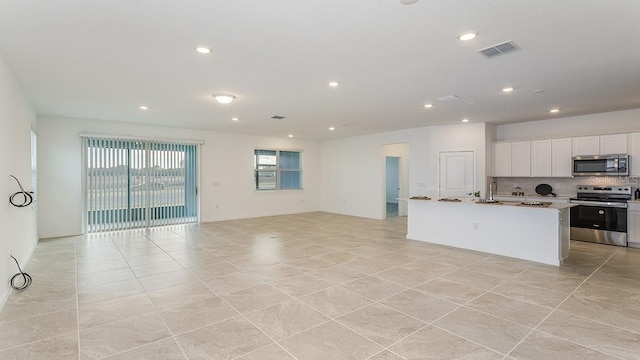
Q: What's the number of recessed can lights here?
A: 11